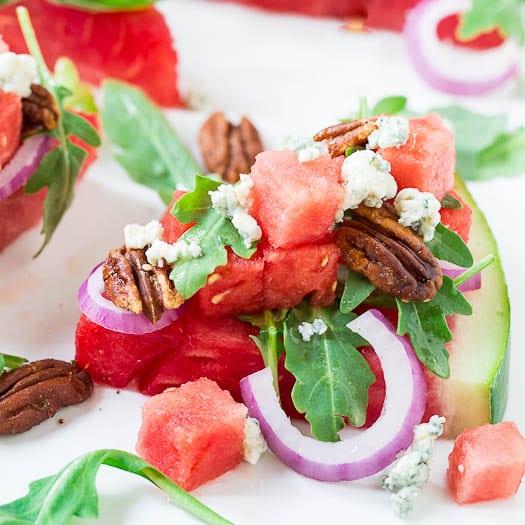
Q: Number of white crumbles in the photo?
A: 11